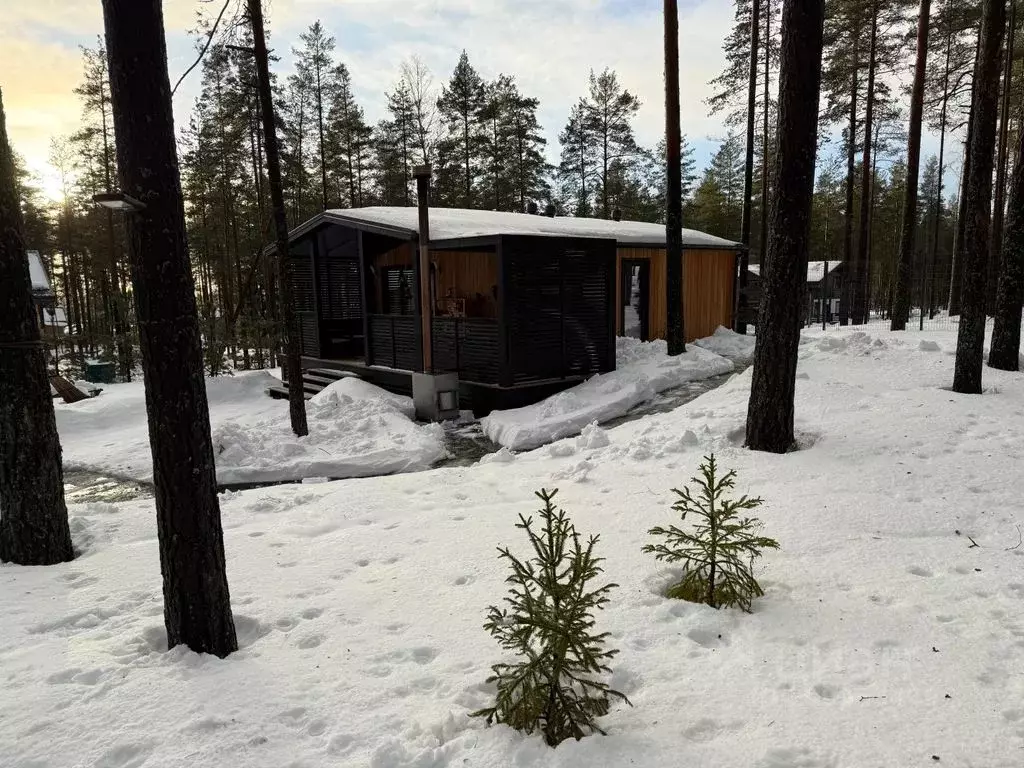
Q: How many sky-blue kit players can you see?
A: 0